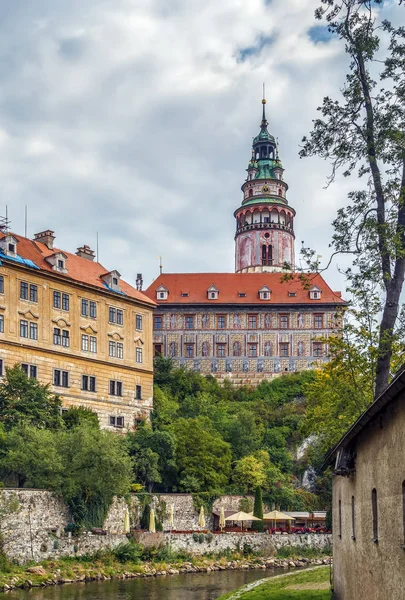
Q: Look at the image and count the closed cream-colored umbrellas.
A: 5